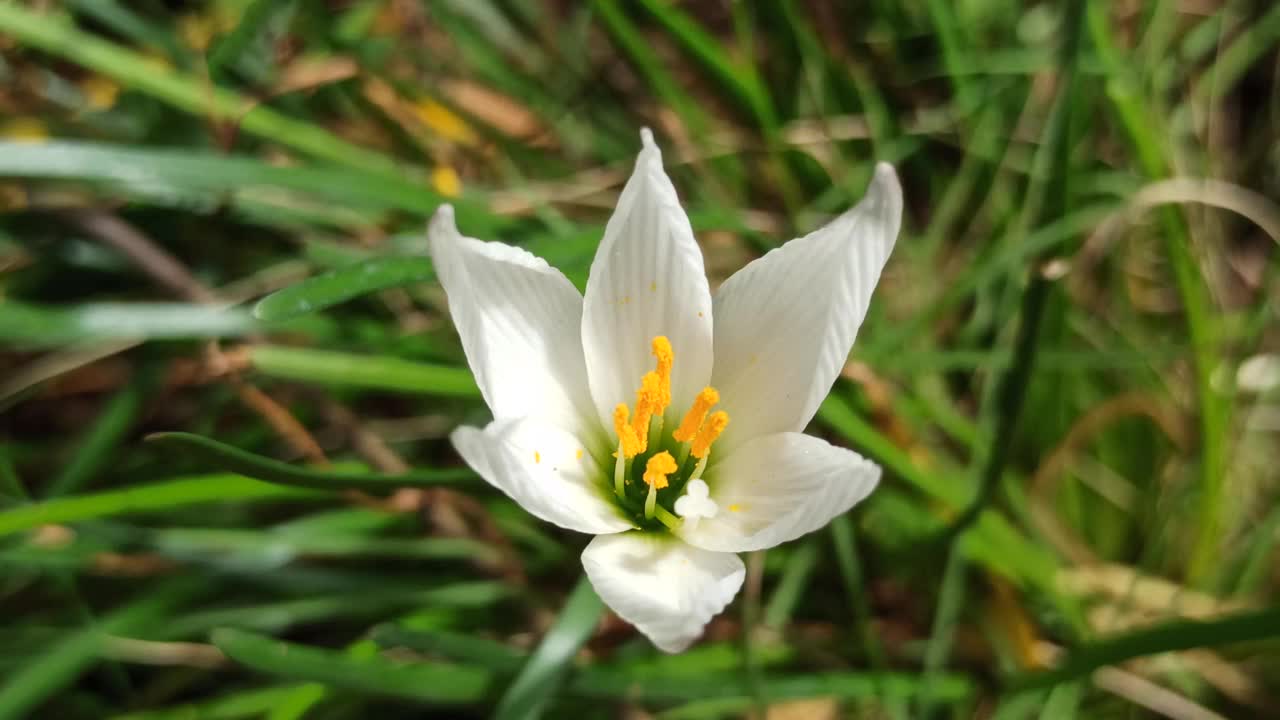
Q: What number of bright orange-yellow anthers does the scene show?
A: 6